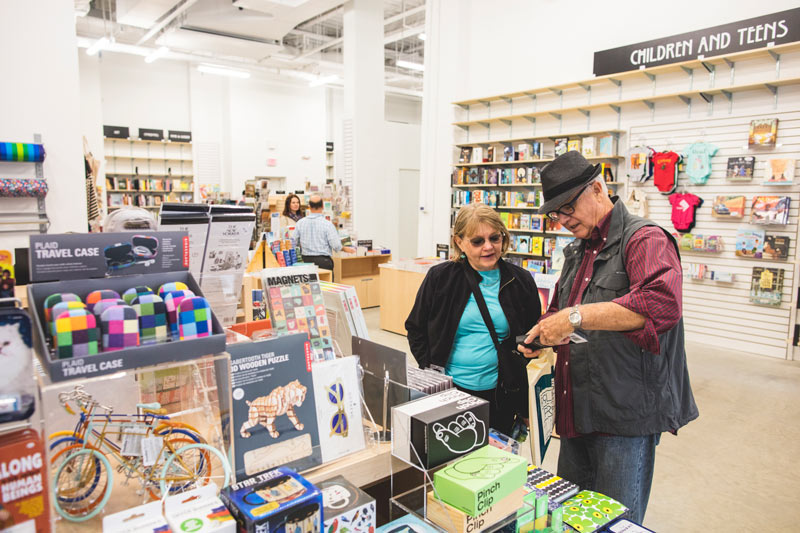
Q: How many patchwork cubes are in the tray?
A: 11